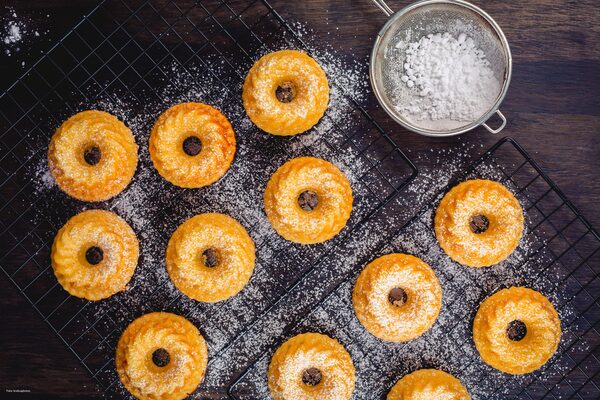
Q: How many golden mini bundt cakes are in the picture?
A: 12